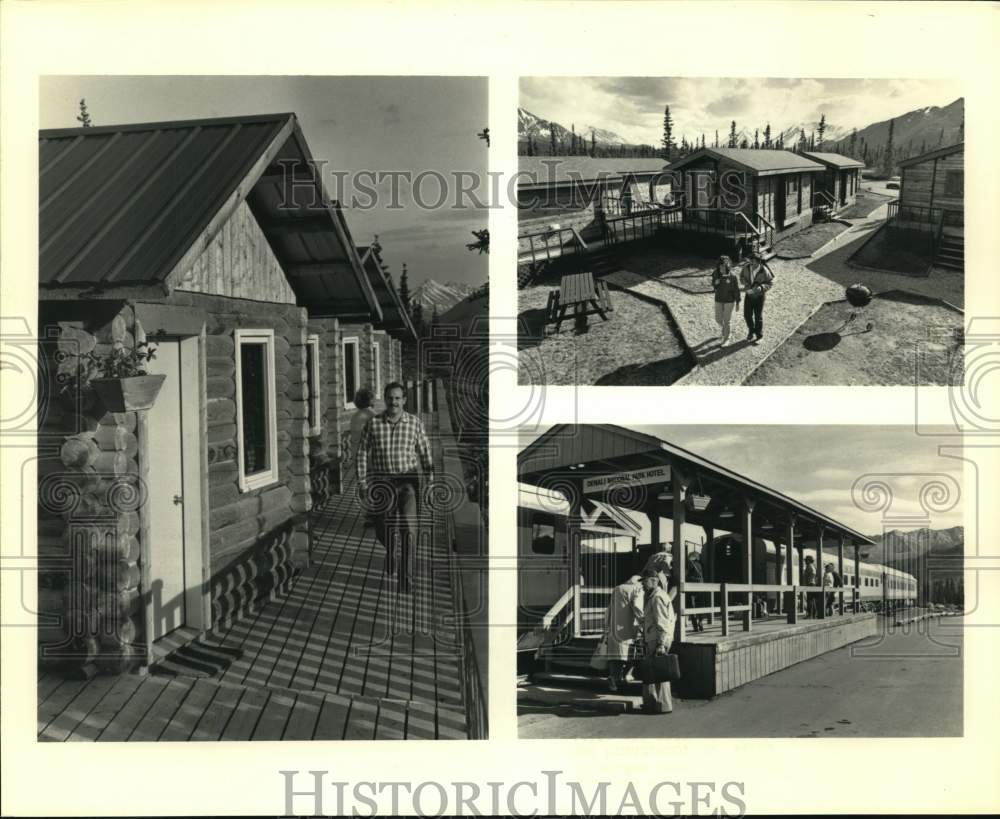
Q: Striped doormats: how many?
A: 1